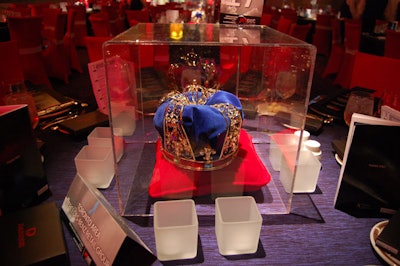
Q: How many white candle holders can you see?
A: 6